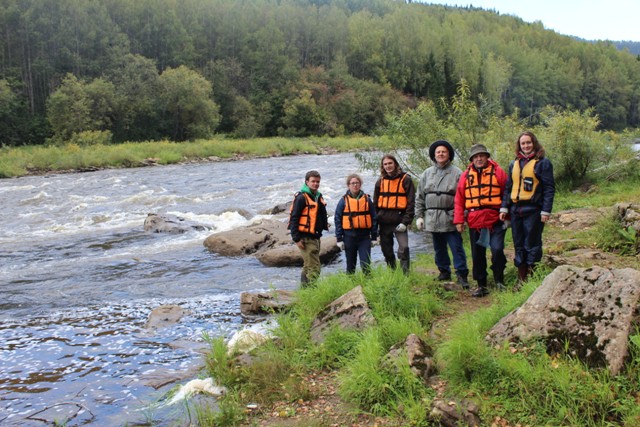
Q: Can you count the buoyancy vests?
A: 5